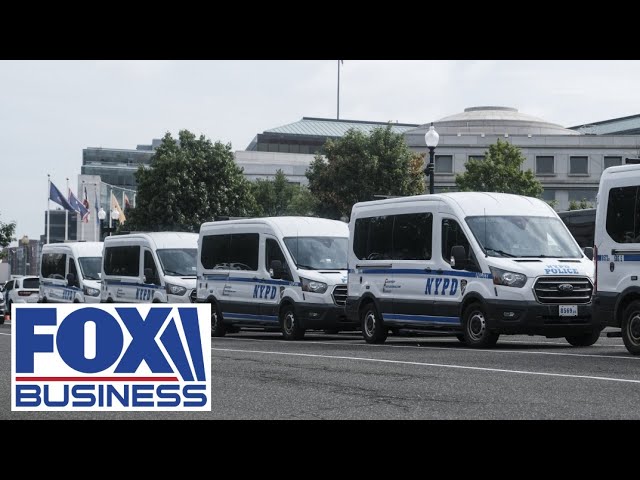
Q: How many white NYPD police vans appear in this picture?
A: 5